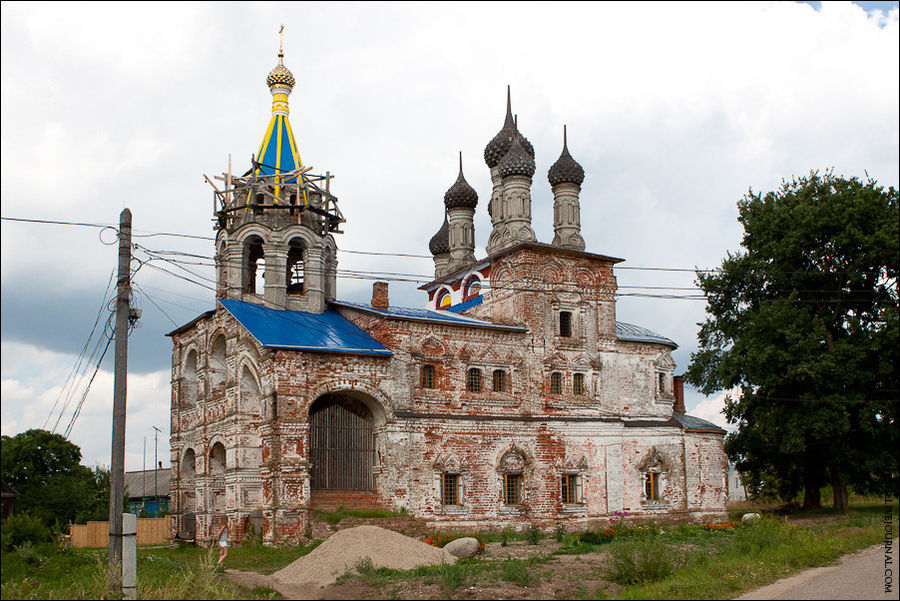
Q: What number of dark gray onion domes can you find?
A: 5